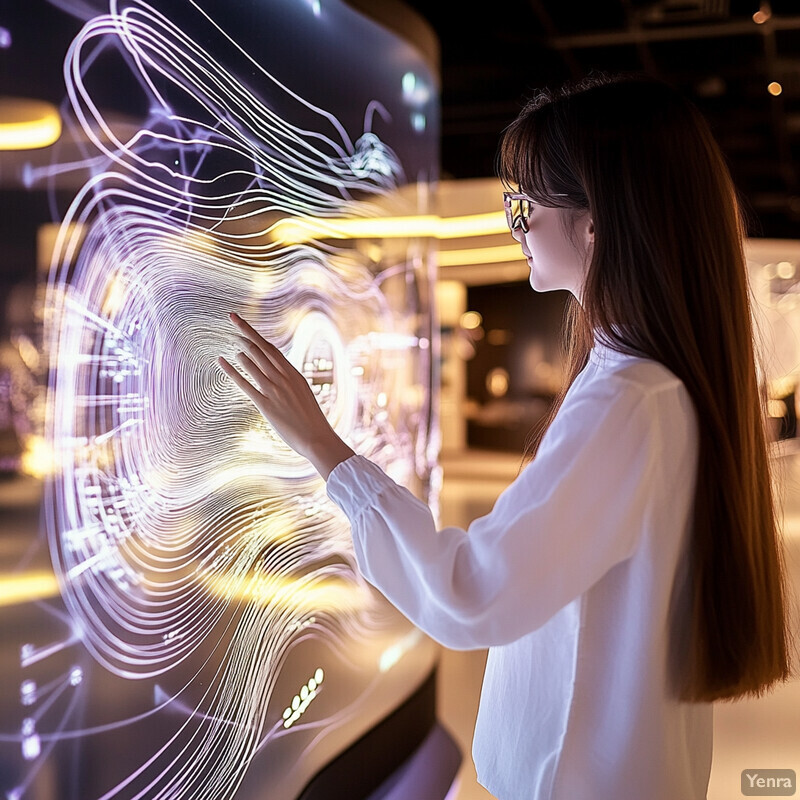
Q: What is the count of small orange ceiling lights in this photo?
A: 2